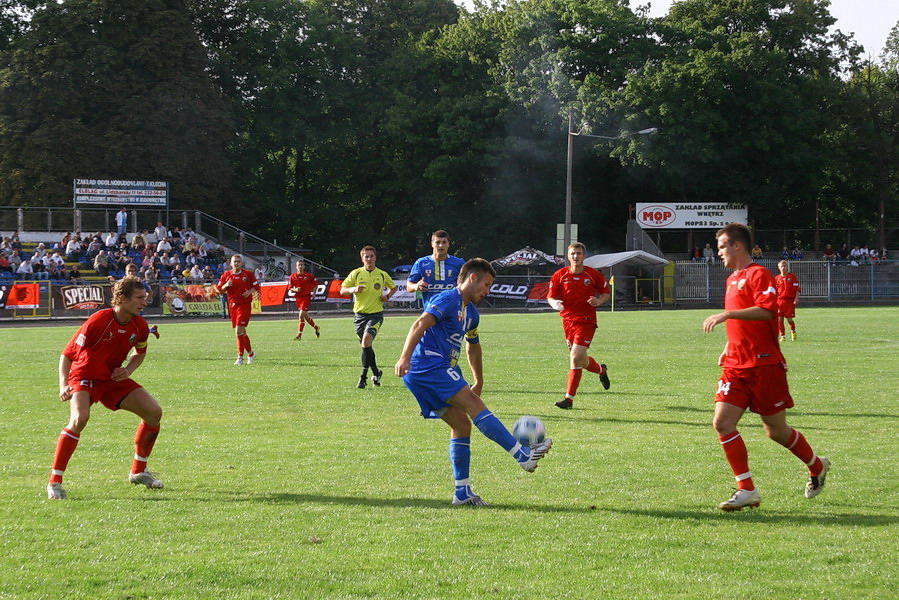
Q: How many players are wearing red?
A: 6